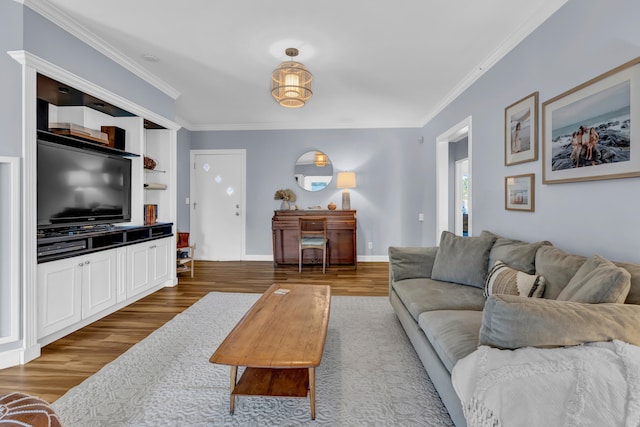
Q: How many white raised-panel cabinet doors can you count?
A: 4